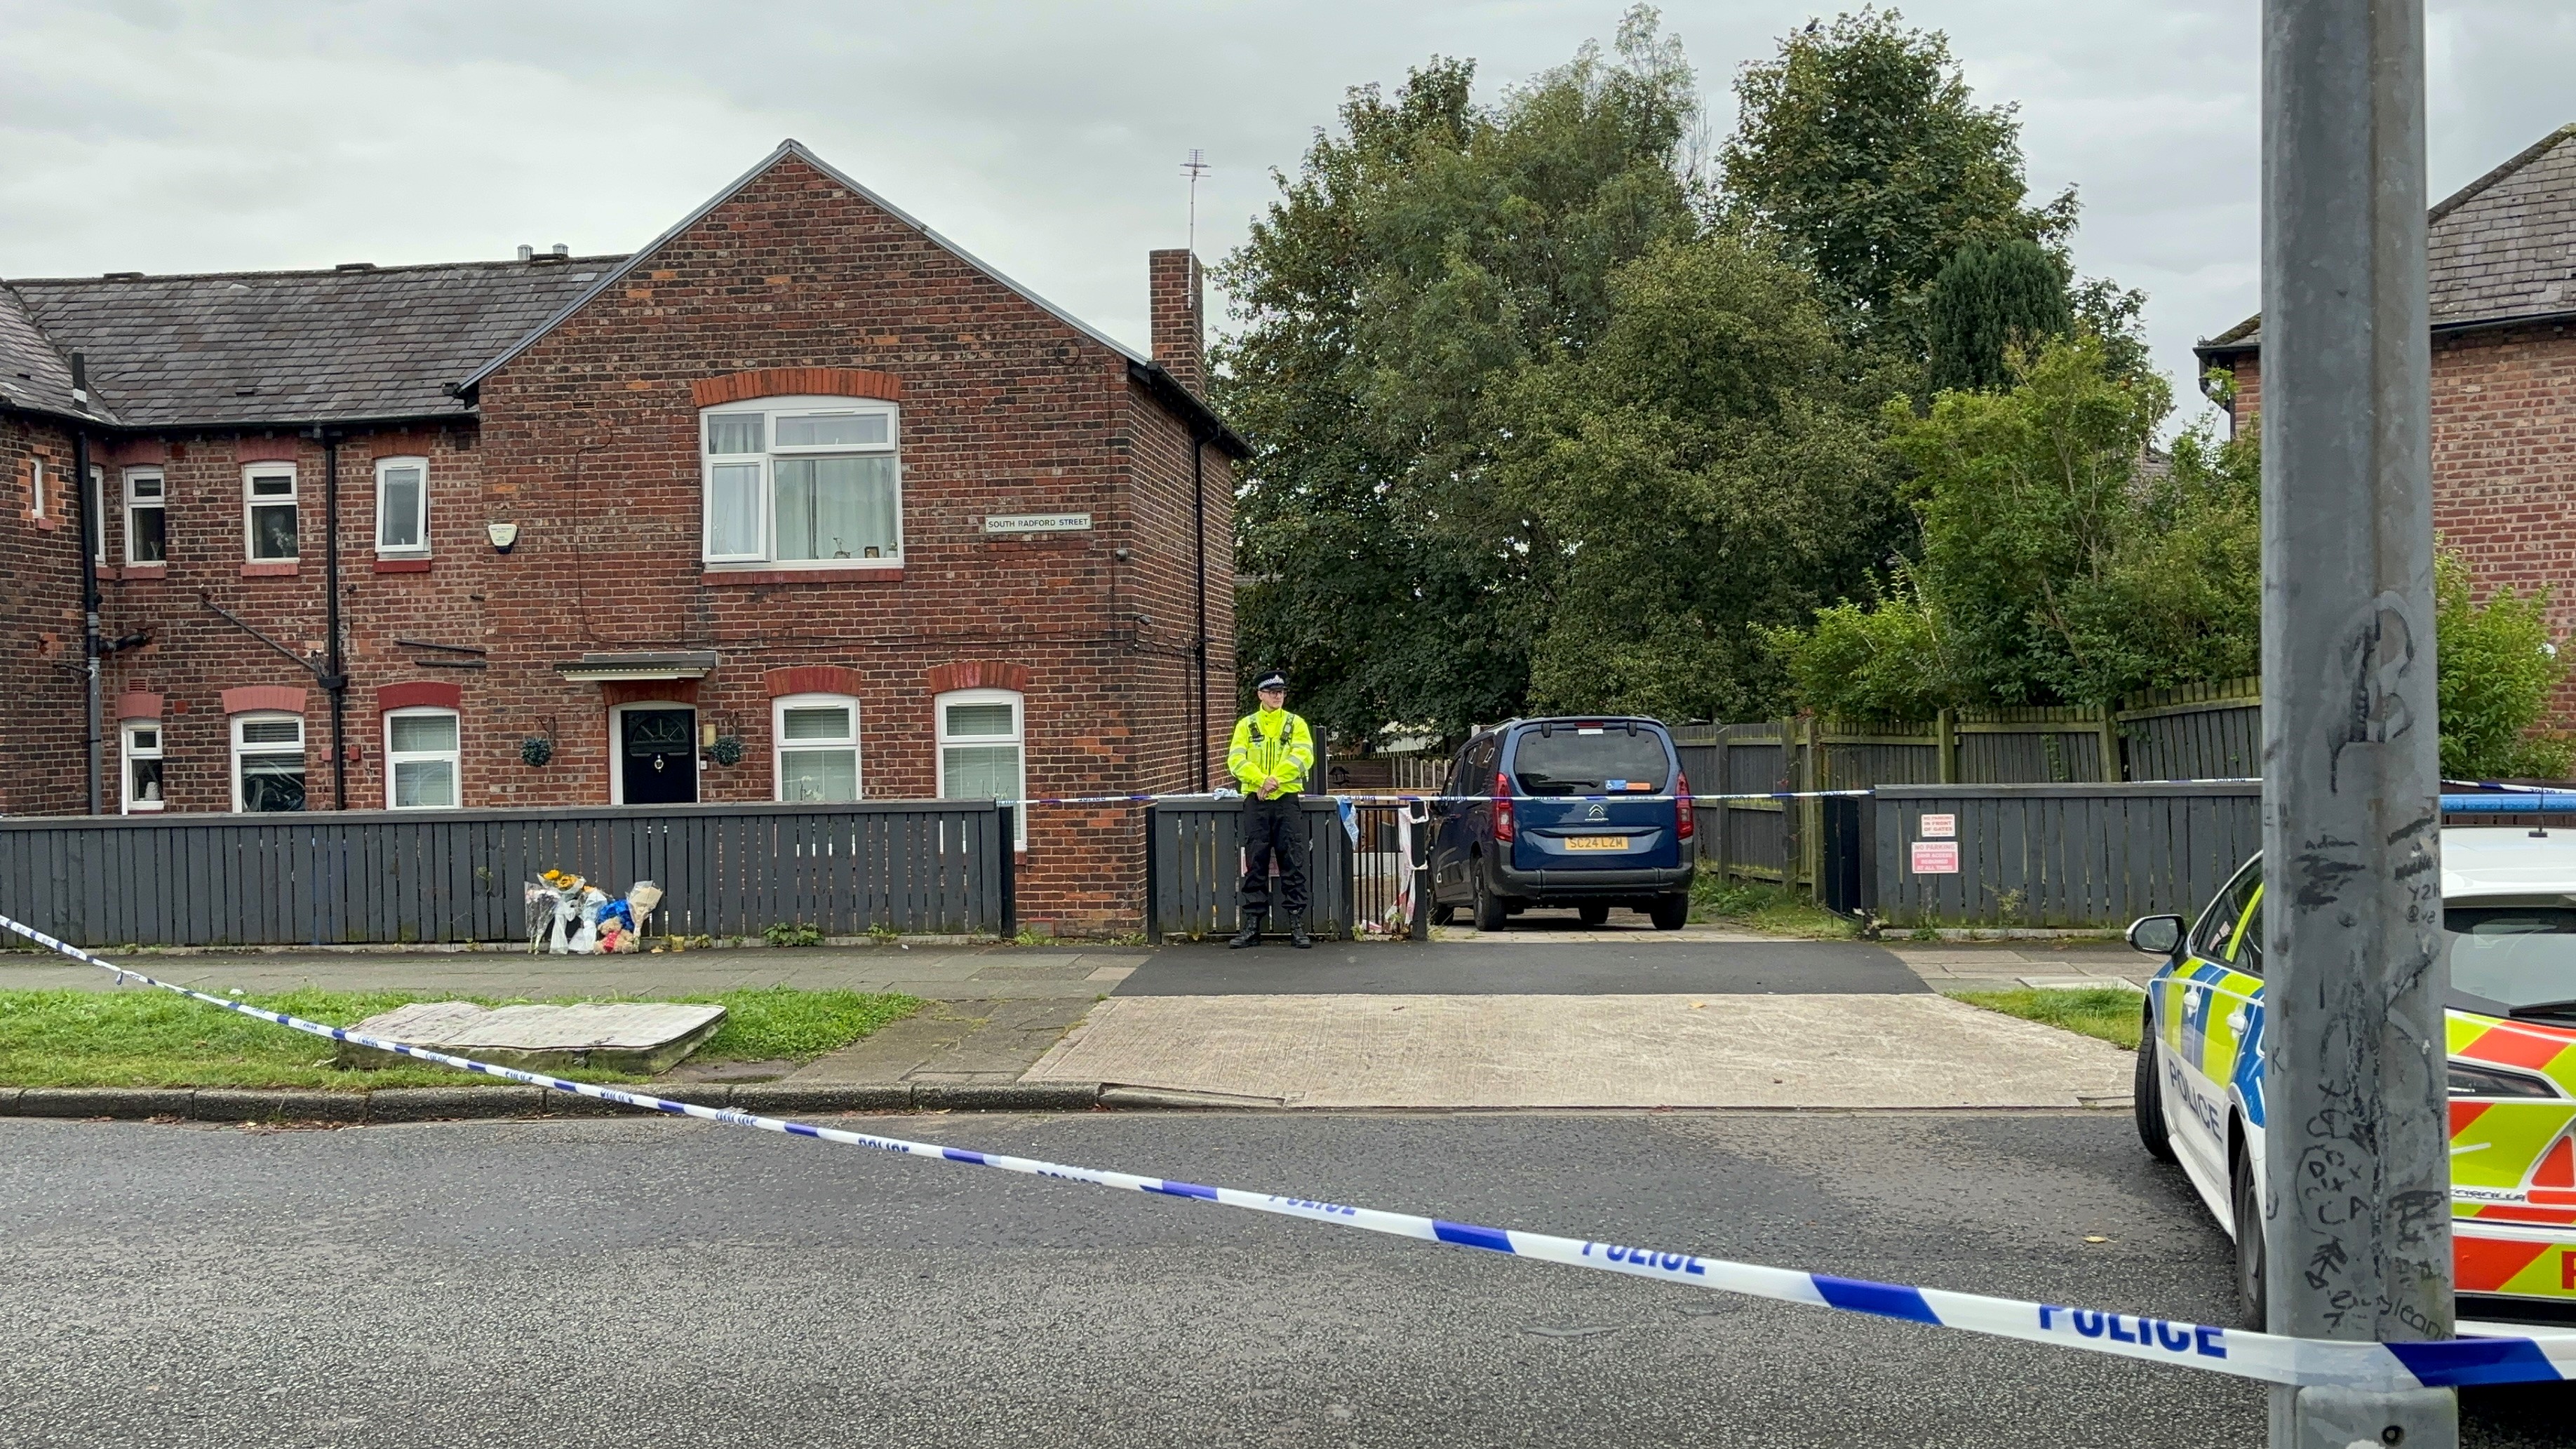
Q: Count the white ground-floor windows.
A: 5